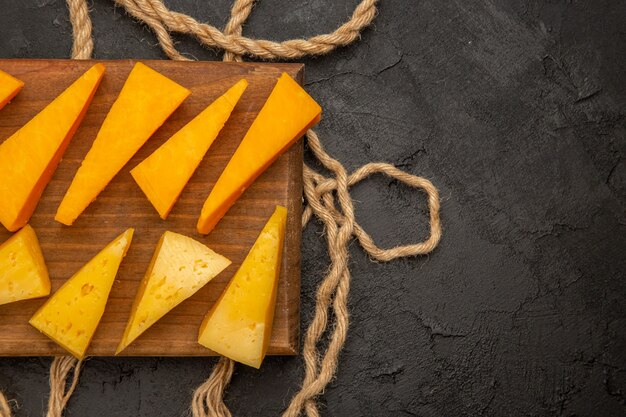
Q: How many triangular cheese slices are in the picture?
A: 9